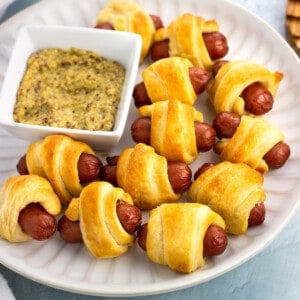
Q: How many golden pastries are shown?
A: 12